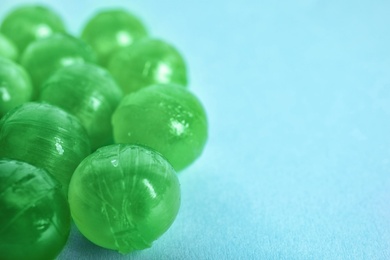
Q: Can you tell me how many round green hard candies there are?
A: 11